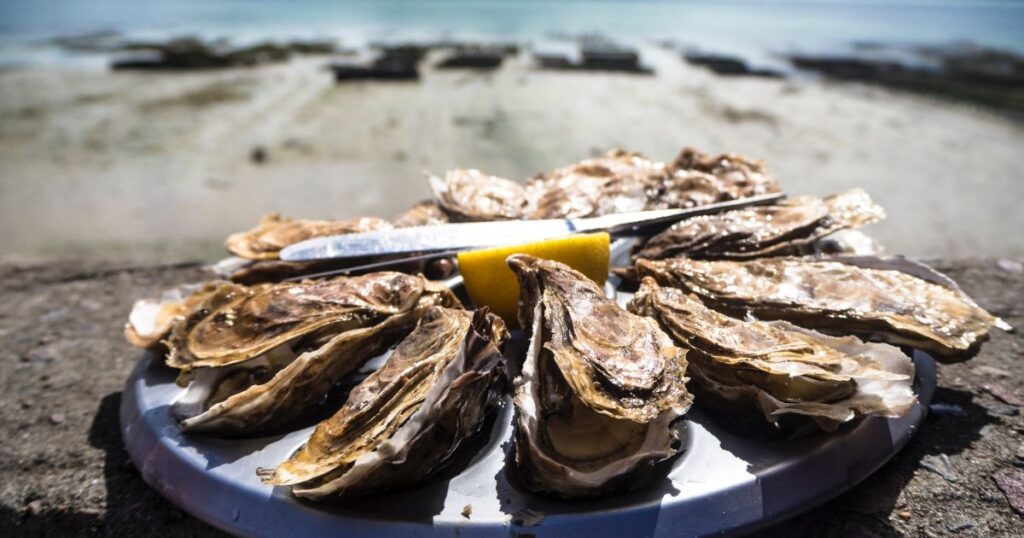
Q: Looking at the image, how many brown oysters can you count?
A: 12